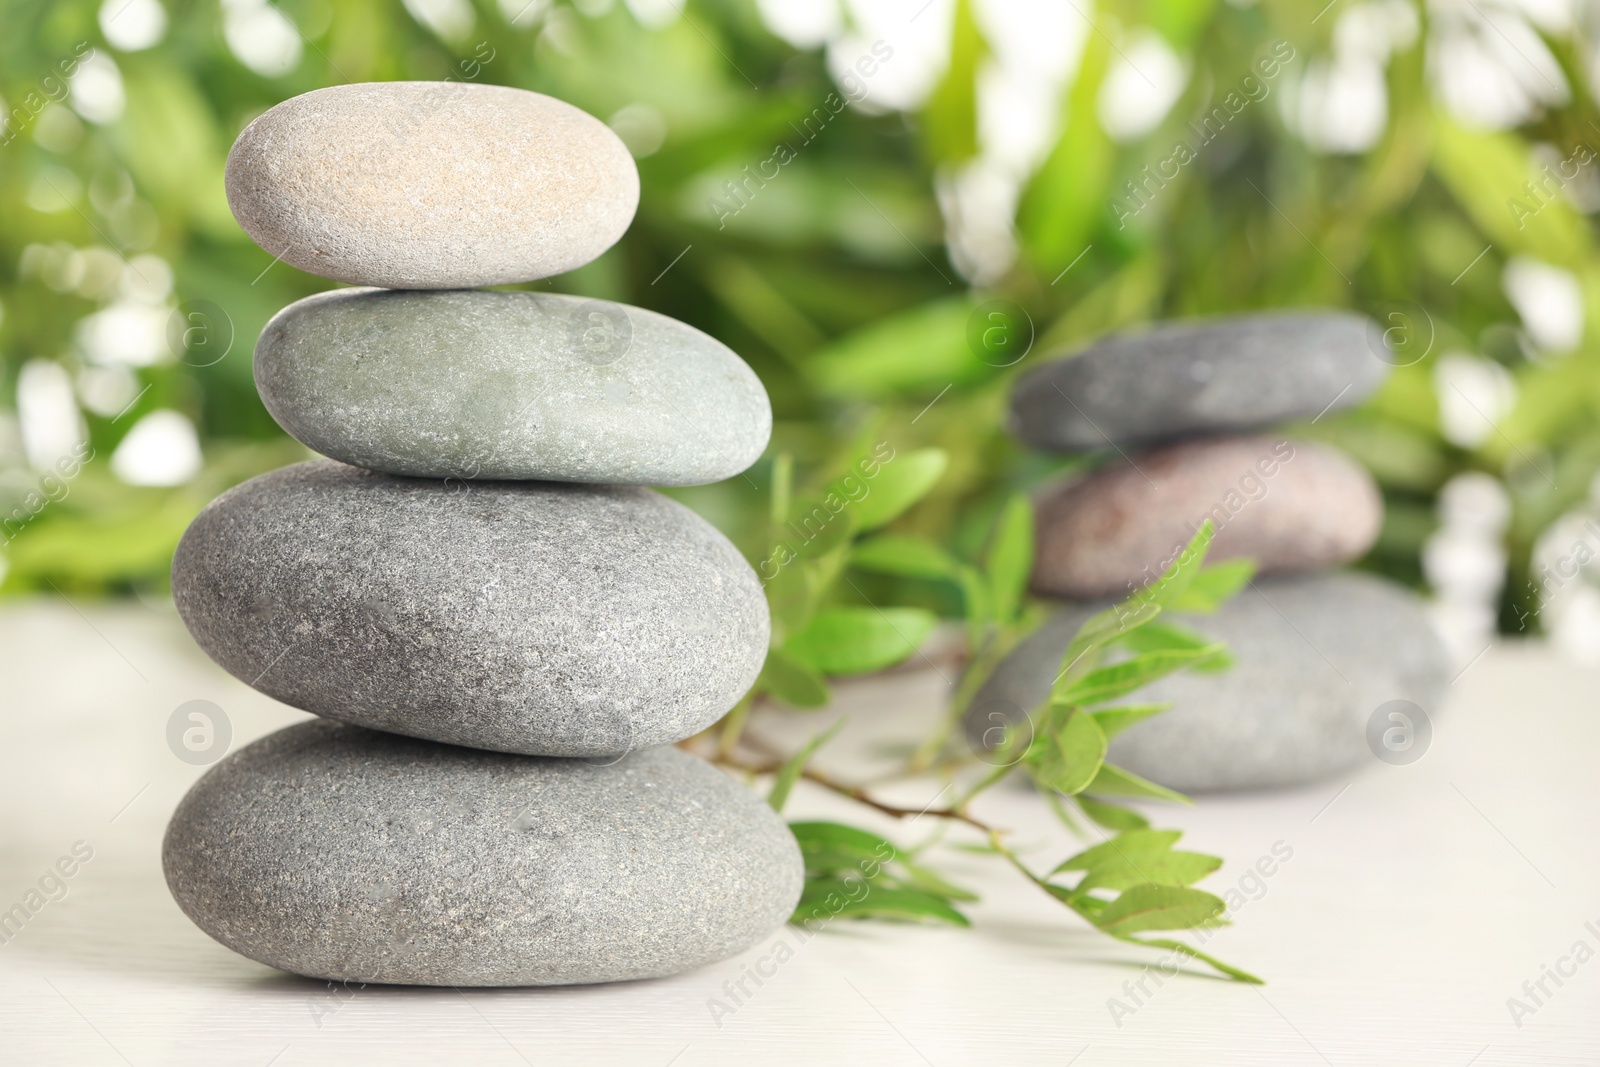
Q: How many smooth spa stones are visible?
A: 7